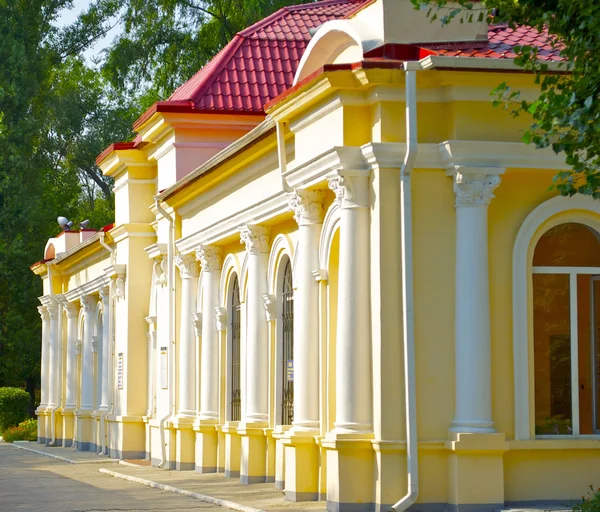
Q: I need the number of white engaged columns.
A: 11